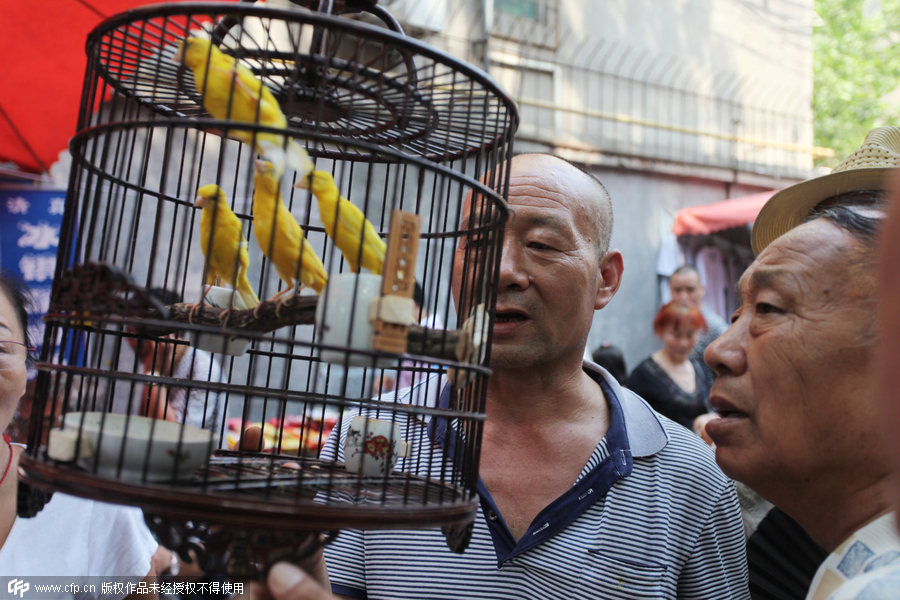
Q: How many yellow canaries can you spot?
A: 4